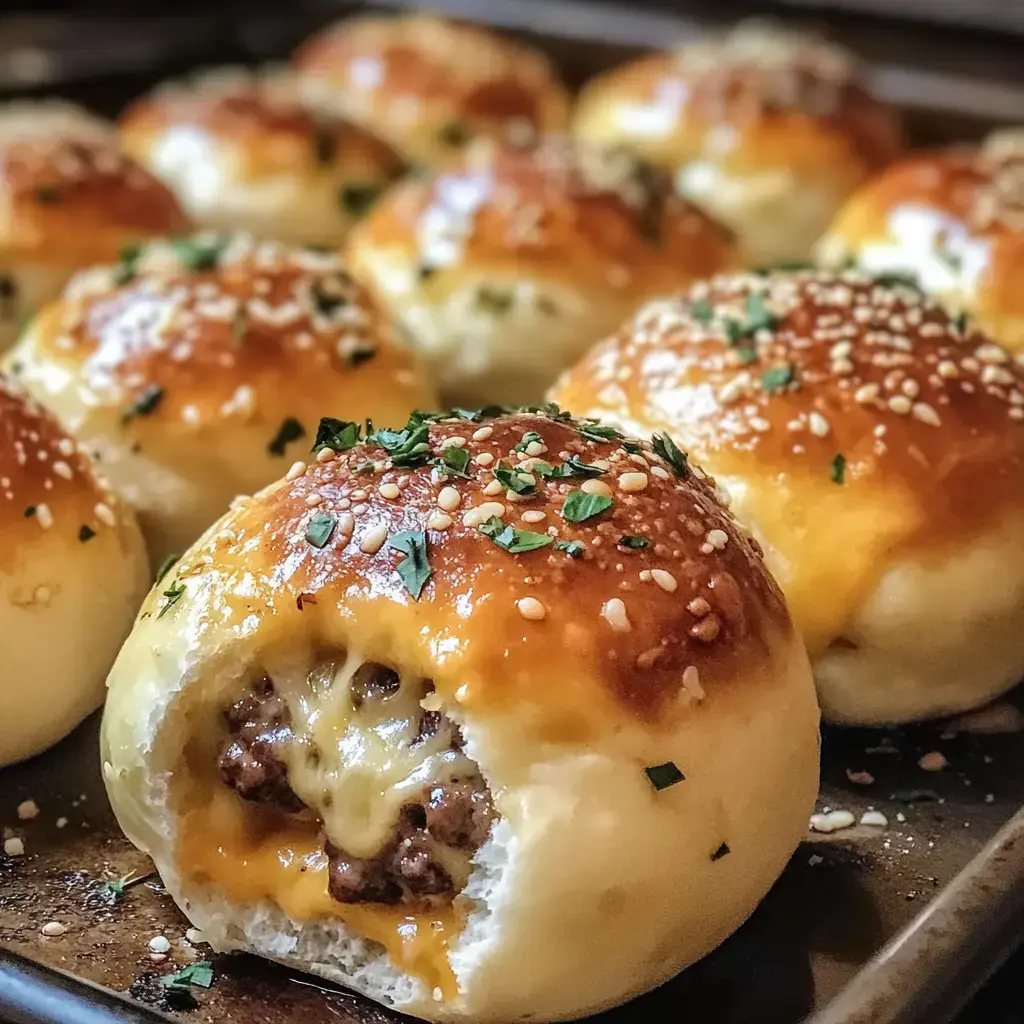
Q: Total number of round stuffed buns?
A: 10